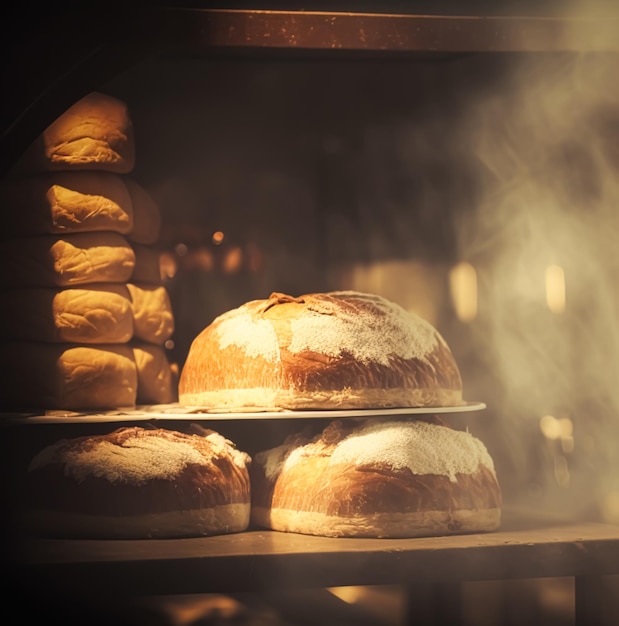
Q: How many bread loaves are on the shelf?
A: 12